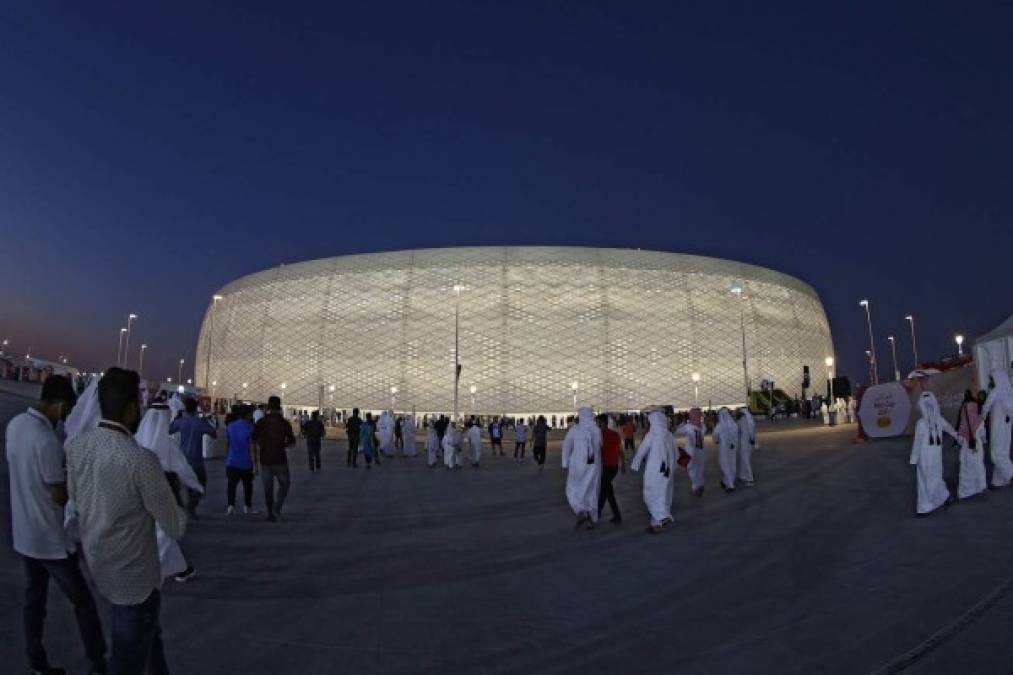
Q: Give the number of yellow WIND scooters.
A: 0